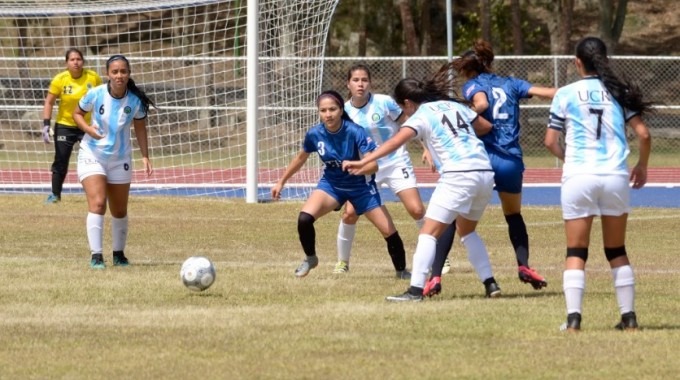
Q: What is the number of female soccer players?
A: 7